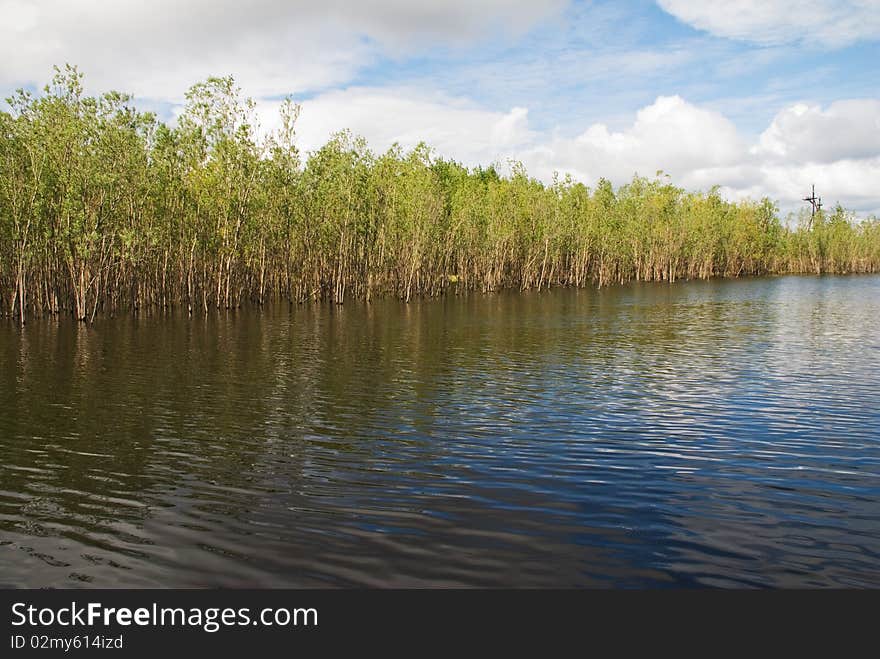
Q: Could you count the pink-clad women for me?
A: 0